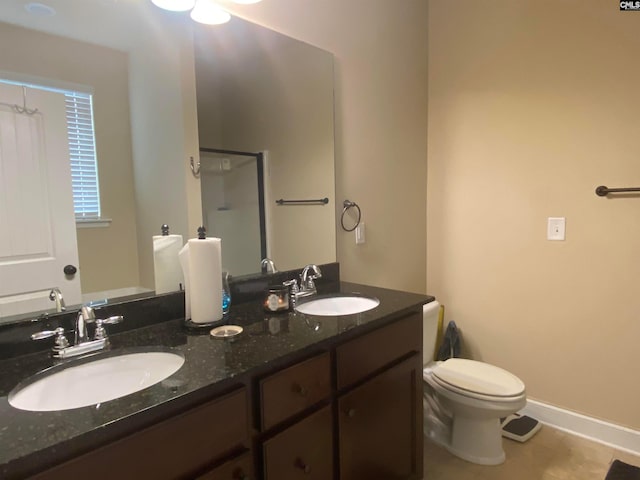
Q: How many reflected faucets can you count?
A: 2